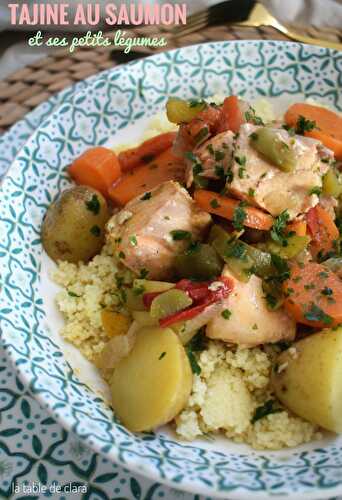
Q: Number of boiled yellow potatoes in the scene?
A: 3